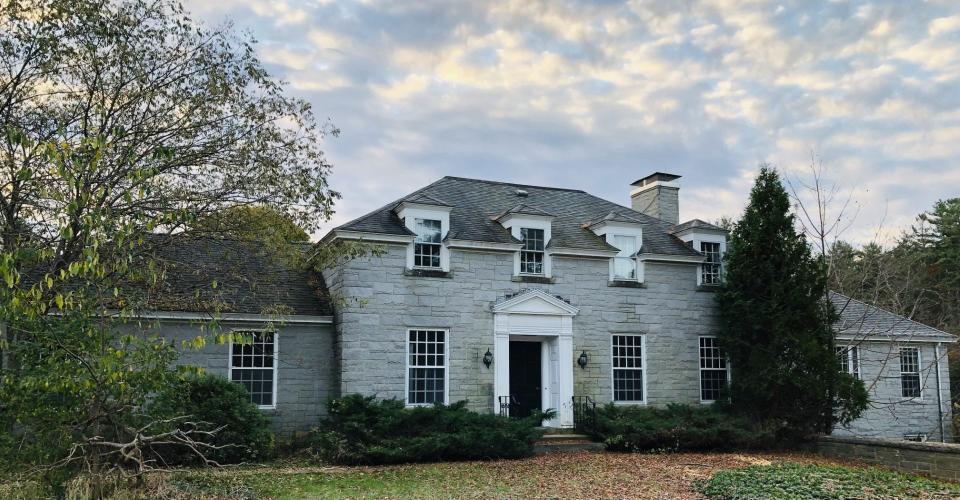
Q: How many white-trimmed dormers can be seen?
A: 4